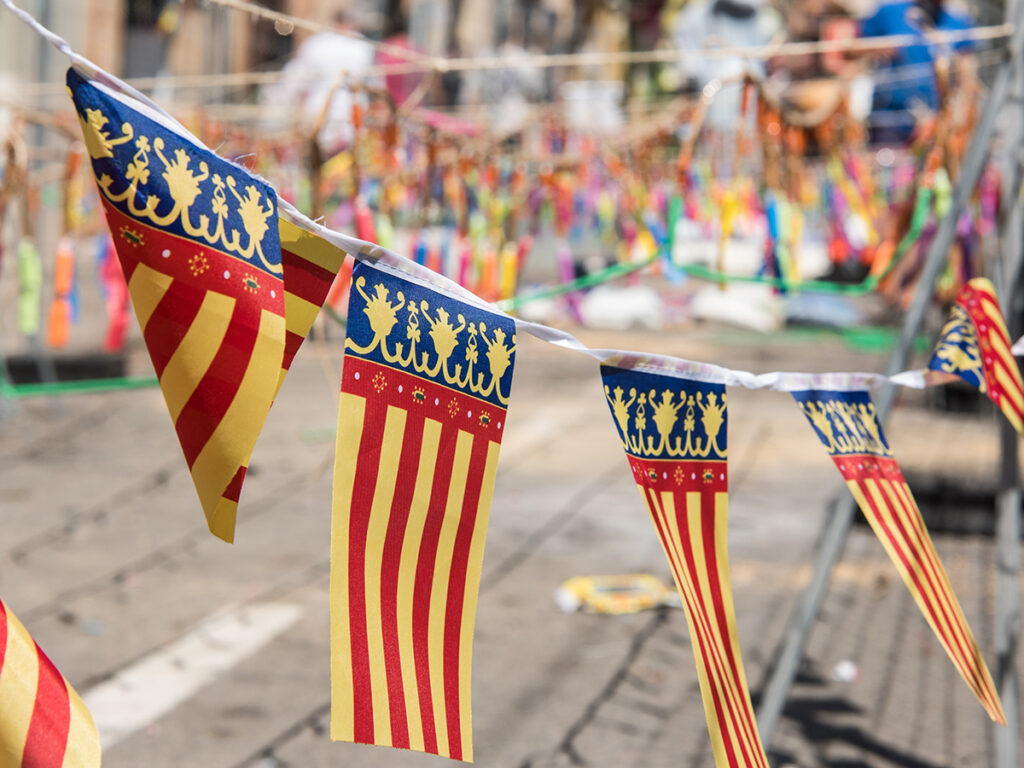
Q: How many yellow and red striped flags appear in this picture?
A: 6